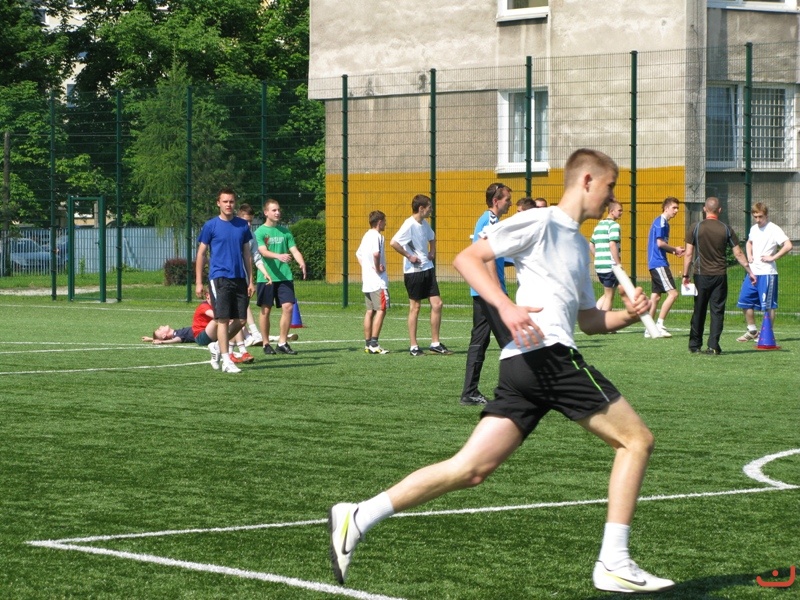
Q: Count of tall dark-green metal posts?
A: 9